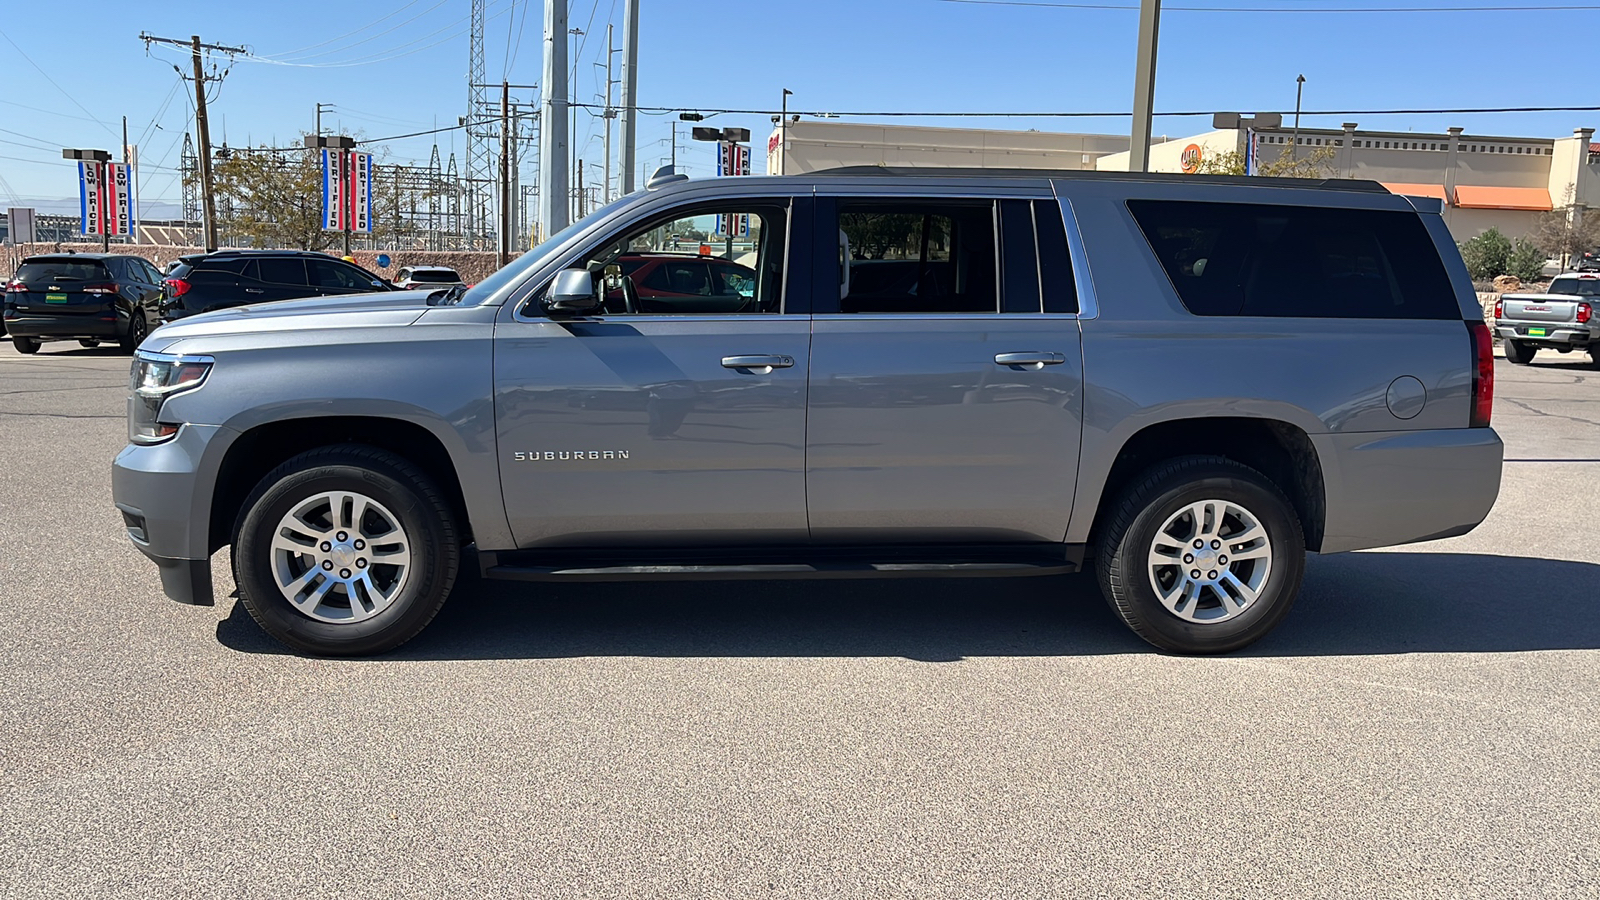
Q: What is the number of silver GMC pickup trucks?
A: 1